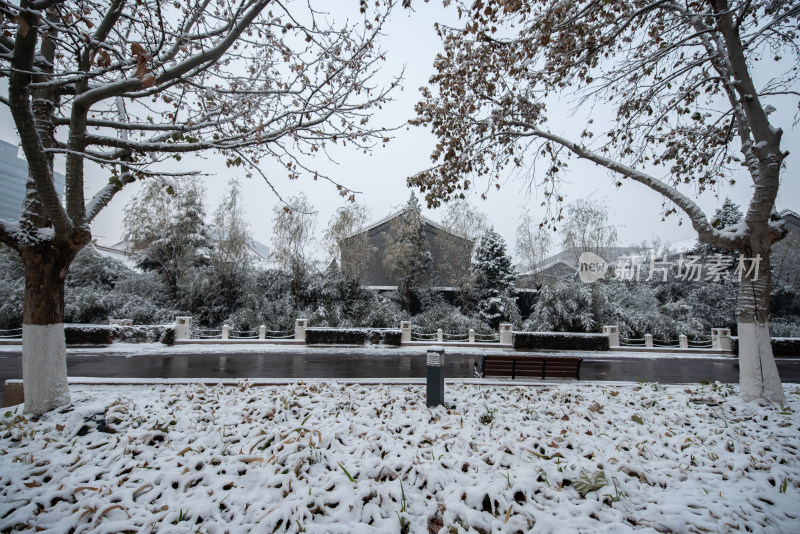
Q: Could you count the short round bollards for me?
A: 6